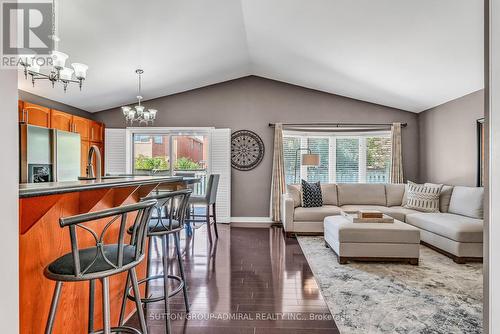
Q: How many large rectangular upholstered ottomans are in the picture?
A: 1